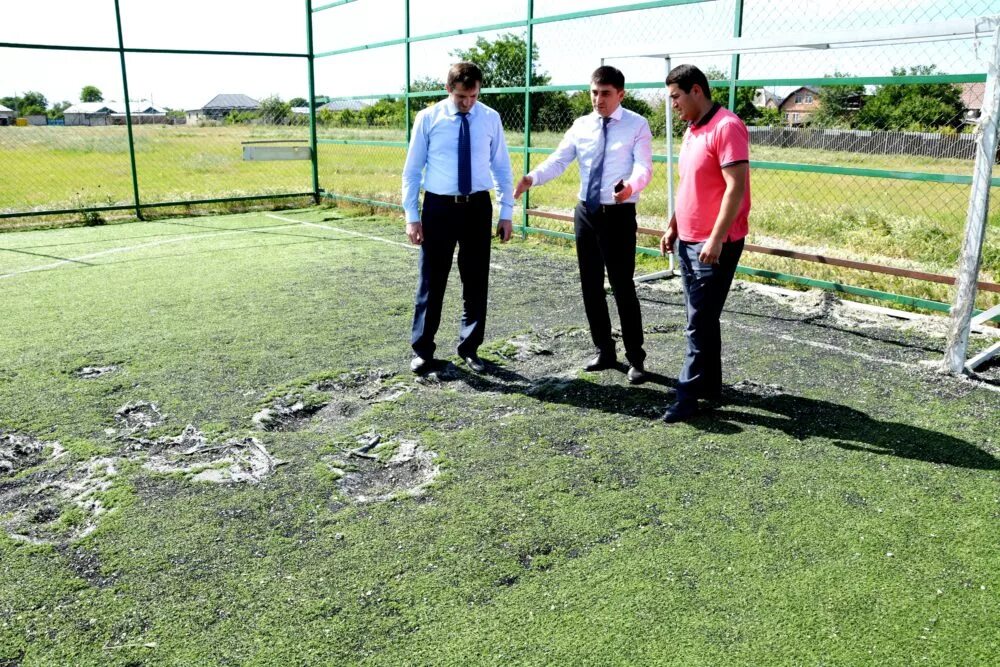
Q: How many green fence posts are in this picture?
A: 5